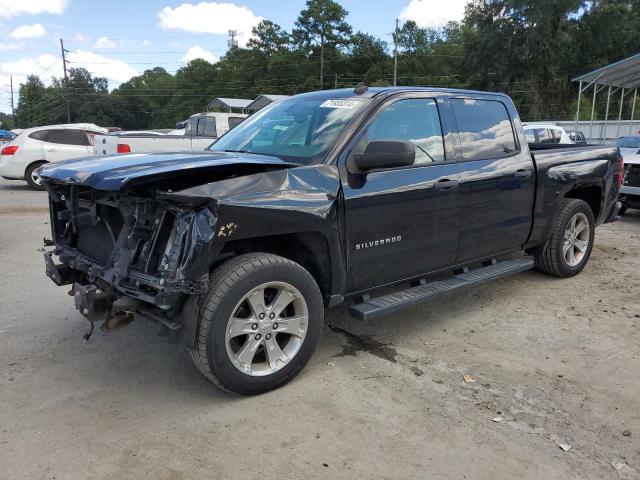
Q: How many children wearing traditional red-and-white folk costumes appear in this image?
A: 0